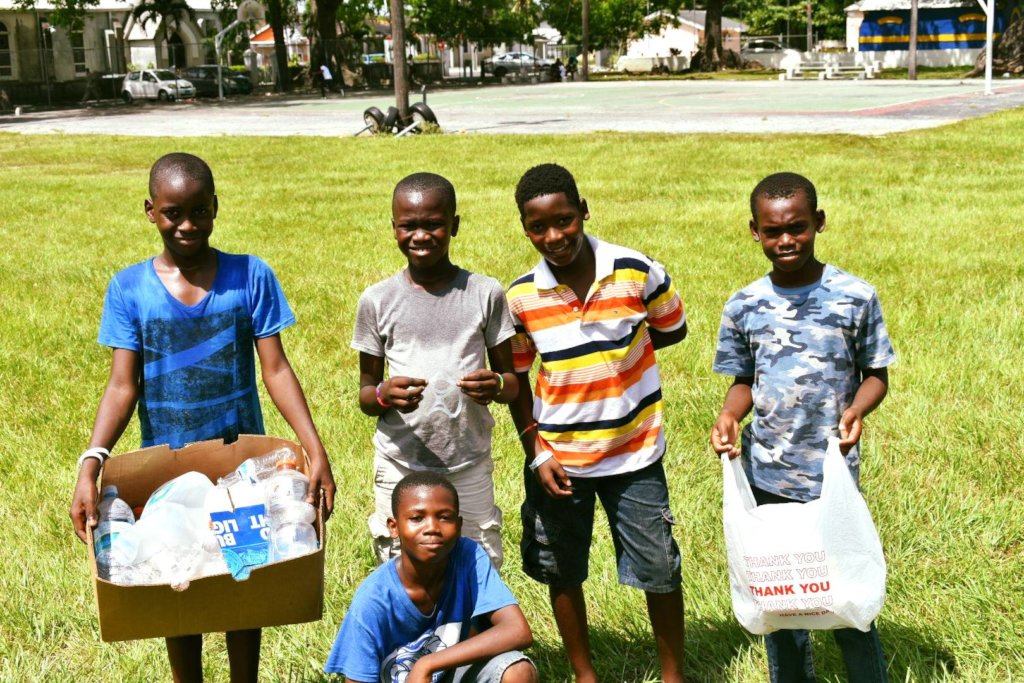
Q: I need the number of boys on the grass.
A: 5